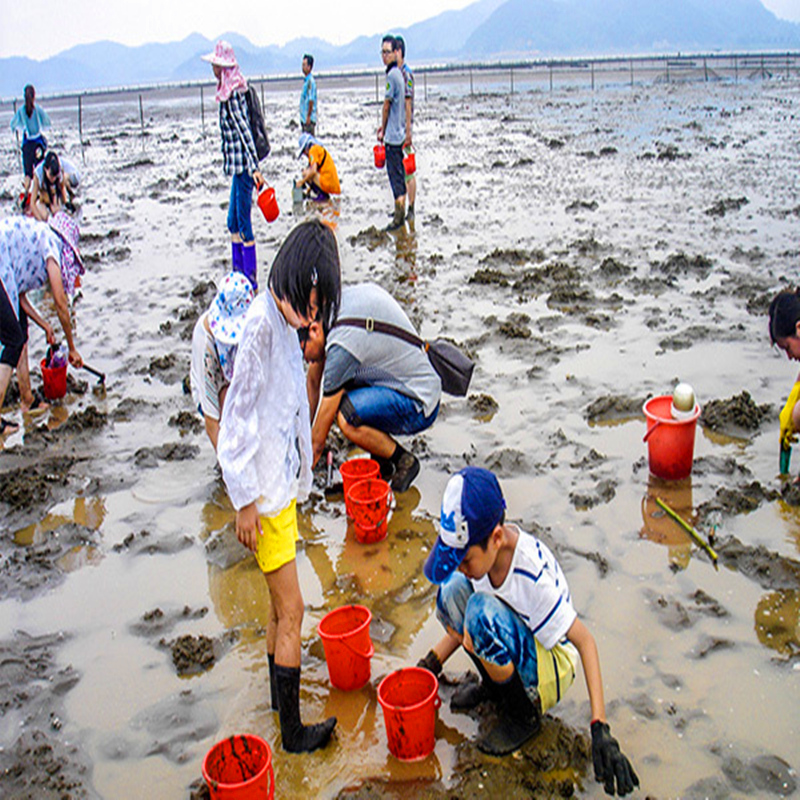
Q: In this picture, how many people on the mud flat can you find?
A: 13